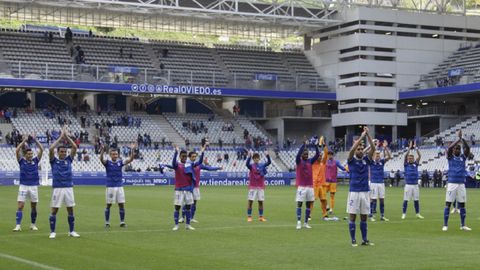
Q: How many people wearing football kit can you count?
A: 13